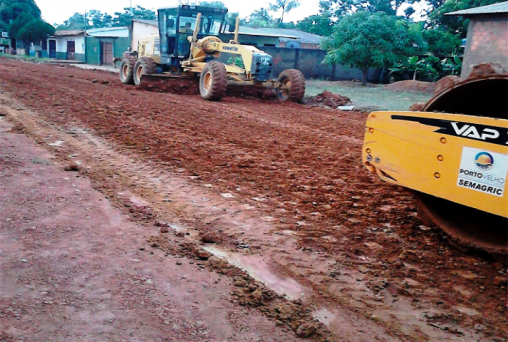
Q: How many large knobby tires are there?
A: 4